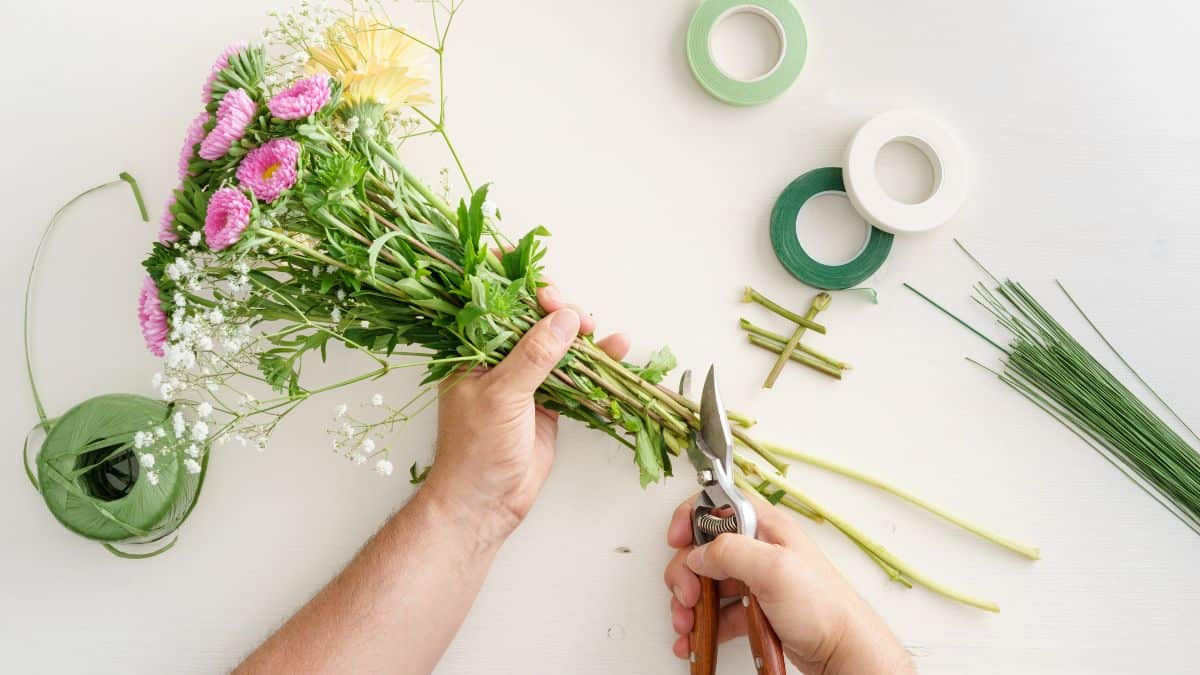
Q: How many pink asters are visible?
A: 8